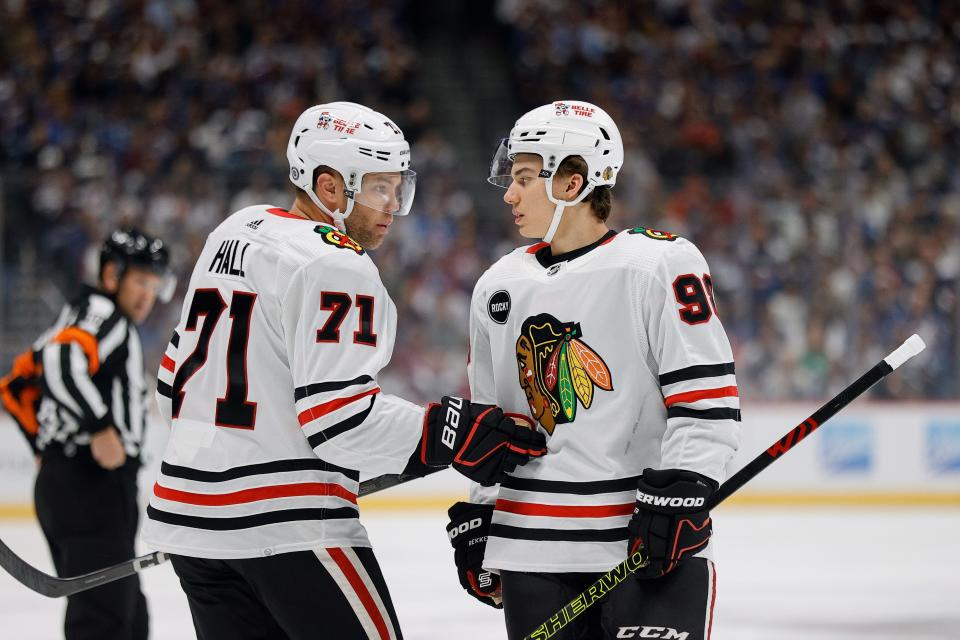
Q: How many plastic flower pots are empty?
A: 0